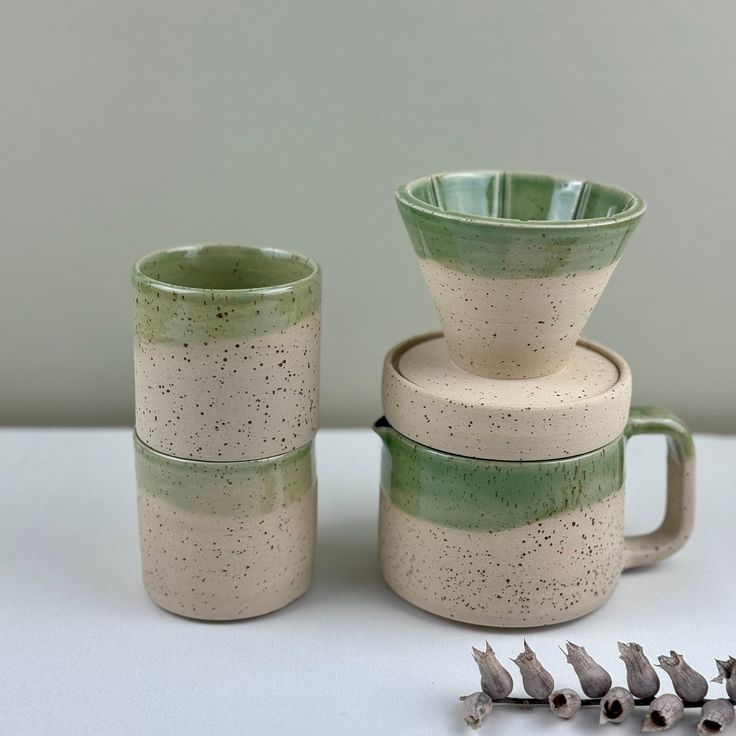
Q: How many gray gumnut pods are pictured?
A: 11